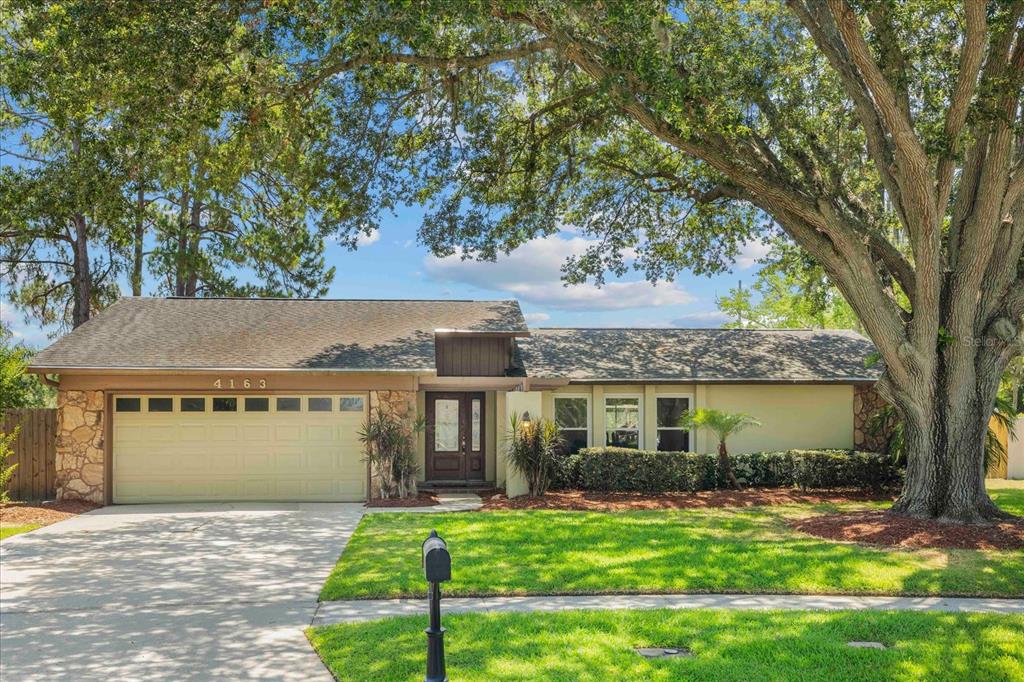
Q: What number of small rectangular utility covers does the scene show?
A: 2